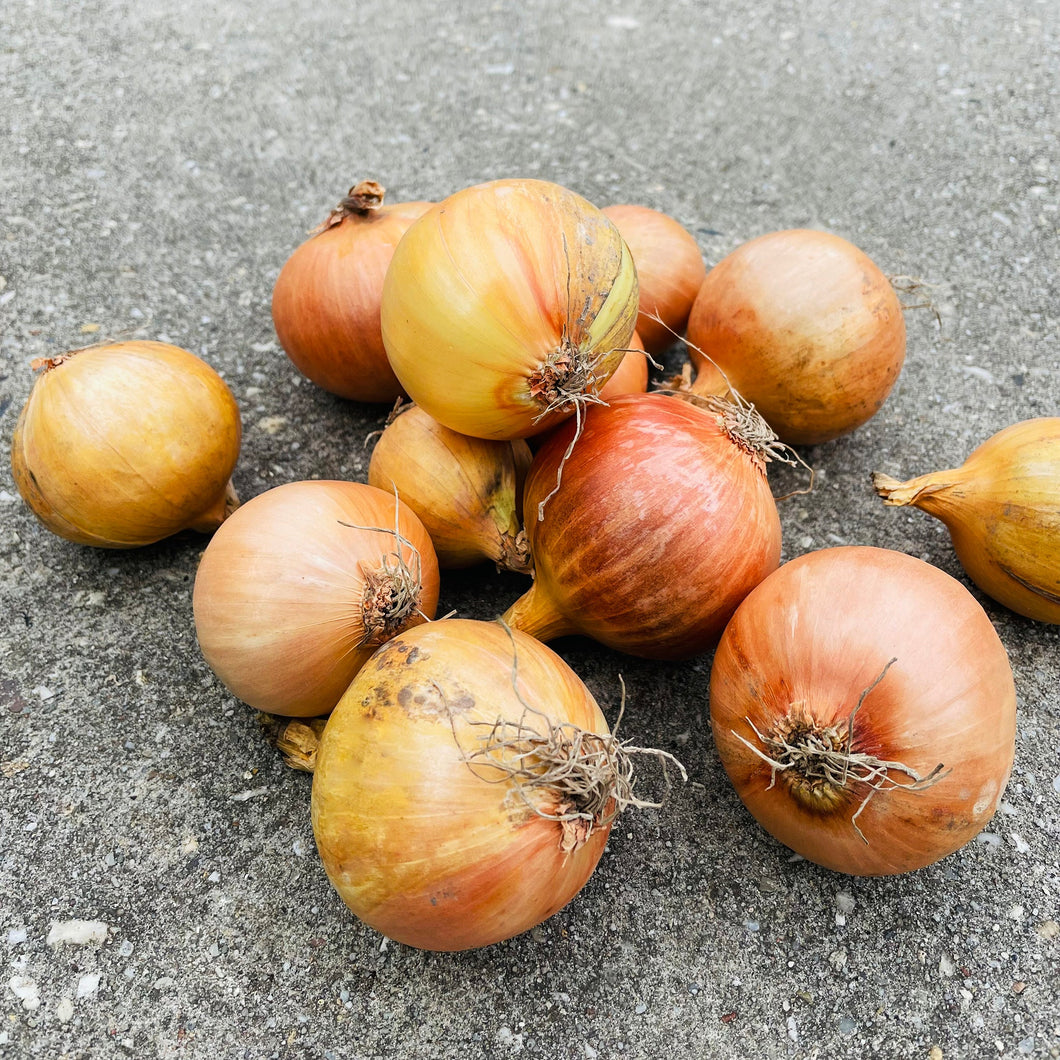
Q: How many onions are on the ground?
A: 12